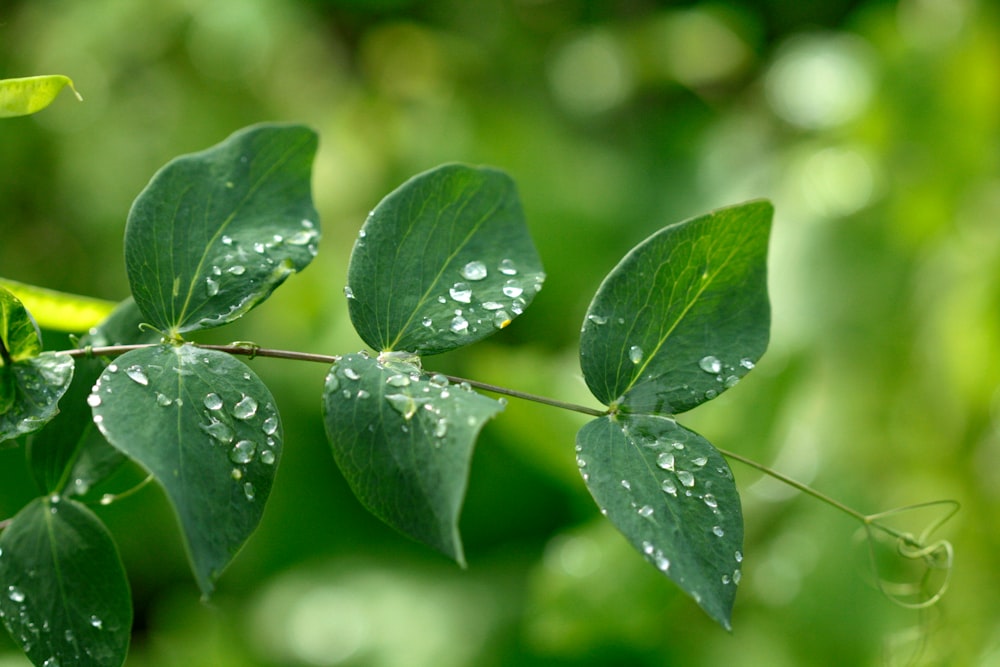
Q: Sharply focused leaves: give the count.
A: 6